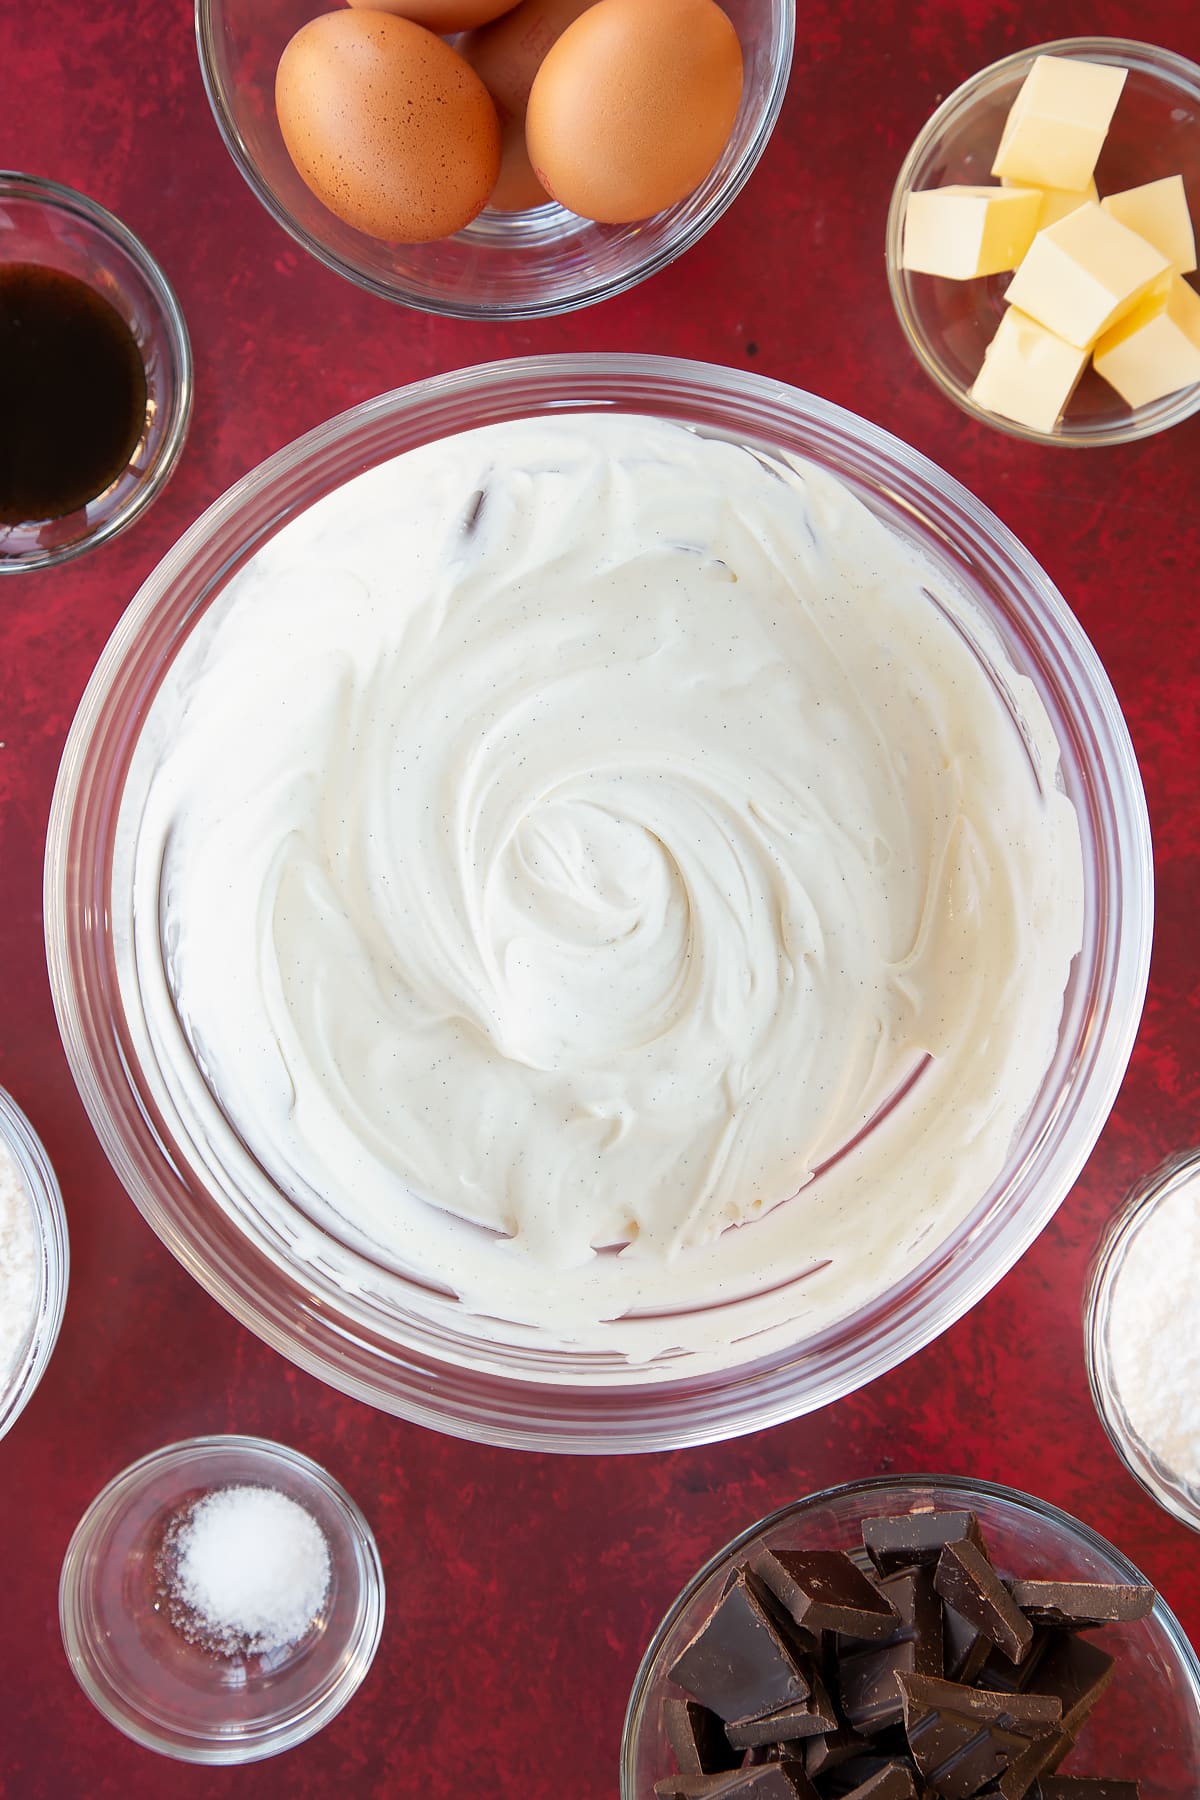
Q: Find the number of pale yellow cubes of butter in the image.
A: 7